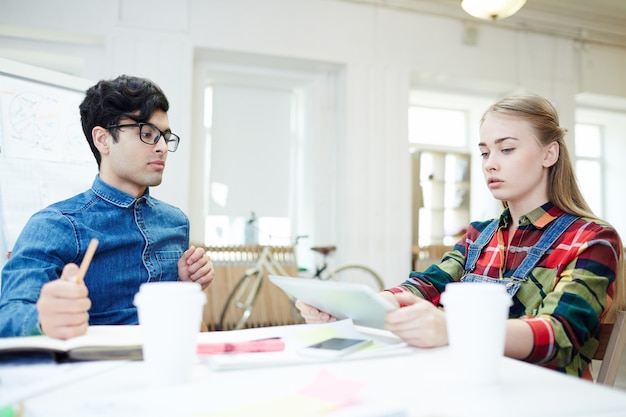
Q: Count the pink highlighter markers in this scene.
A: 1